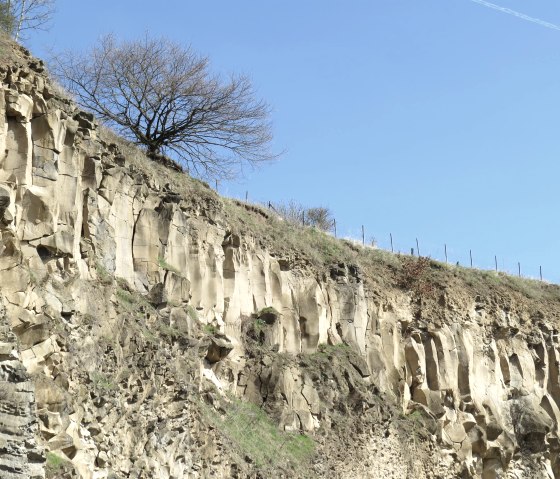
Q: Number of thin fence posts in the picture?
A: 13